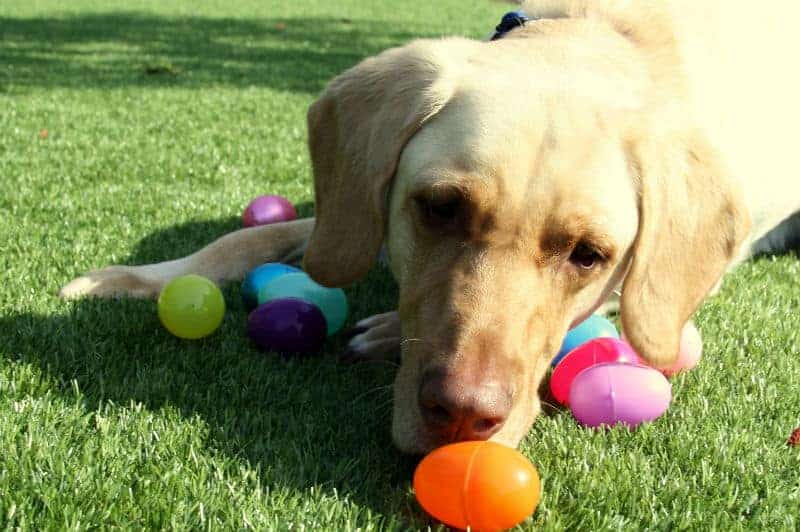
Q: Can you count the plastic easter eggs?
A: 10